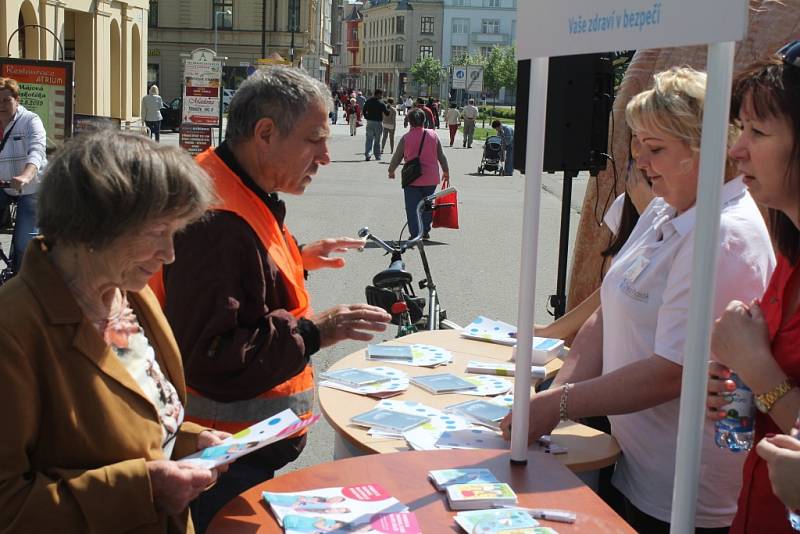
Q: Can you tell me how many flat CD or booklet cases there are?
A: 5